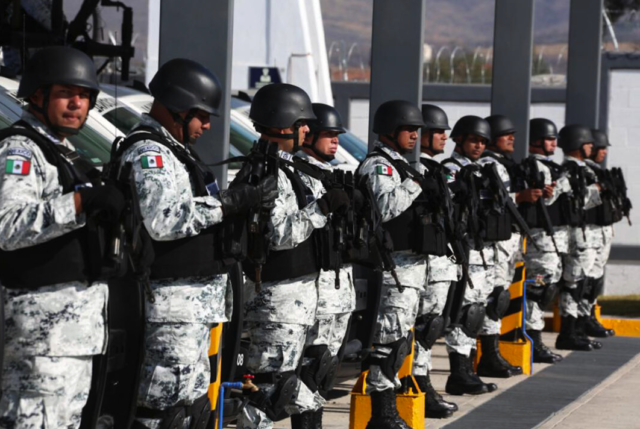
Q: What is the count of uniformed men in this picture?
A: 11